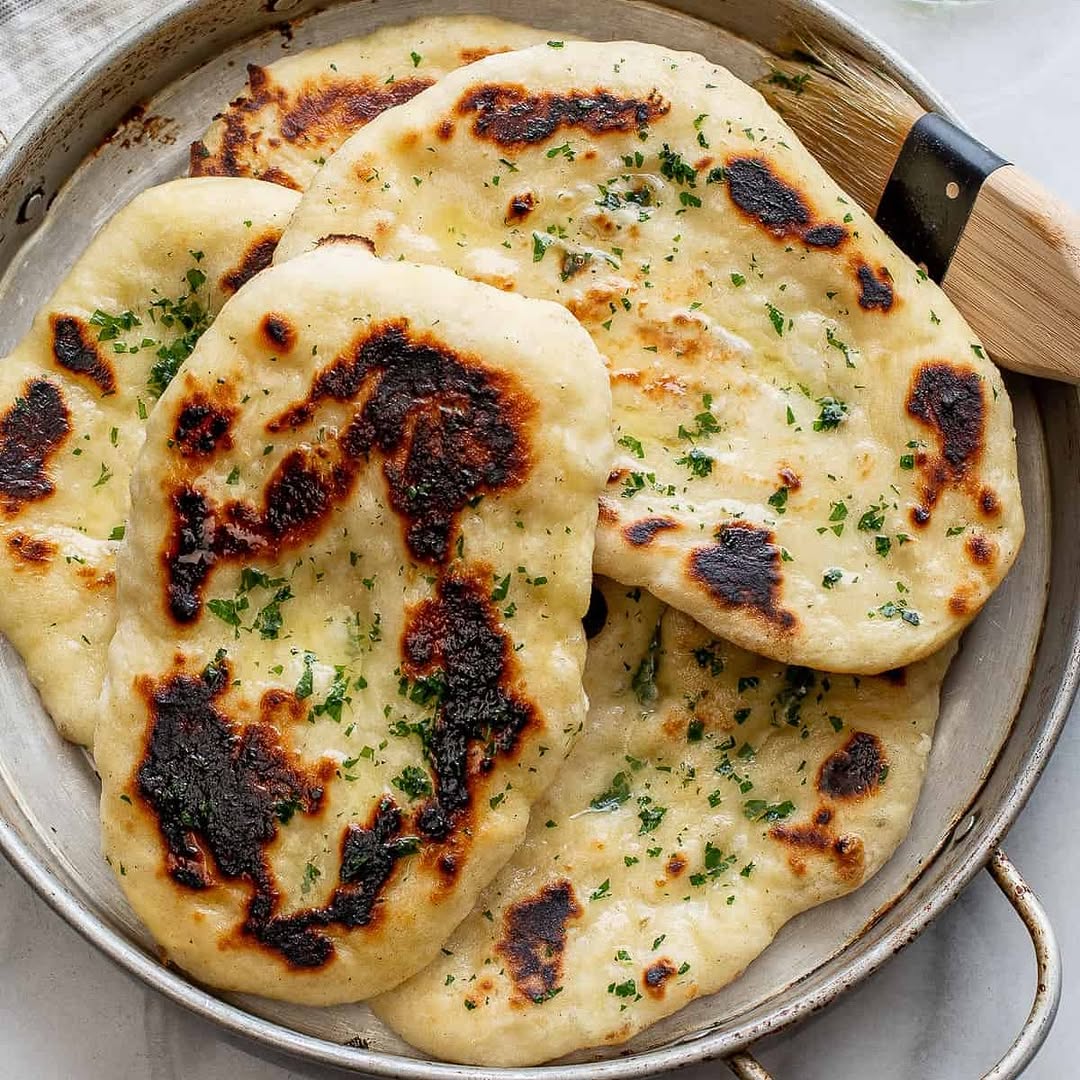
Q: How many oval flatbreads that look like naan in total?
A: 5